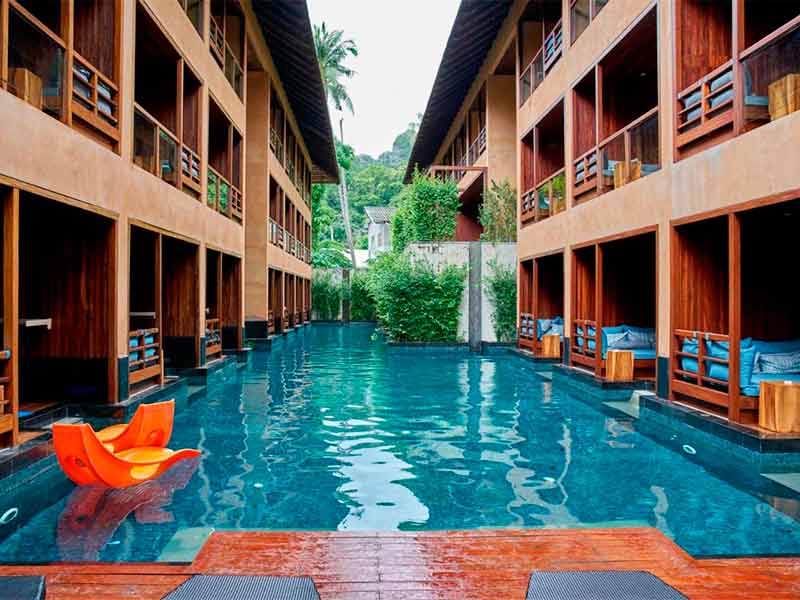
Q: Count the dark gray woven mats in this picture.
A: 2